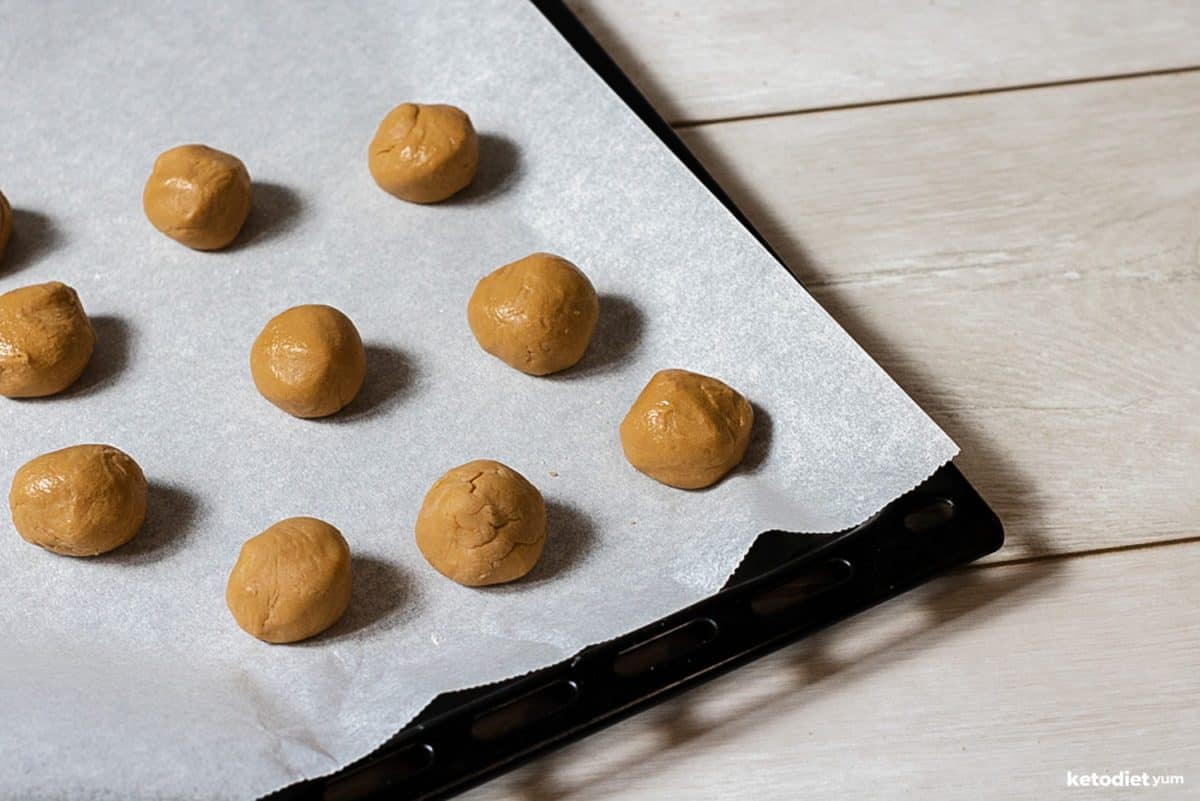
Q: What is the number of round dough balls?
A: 10